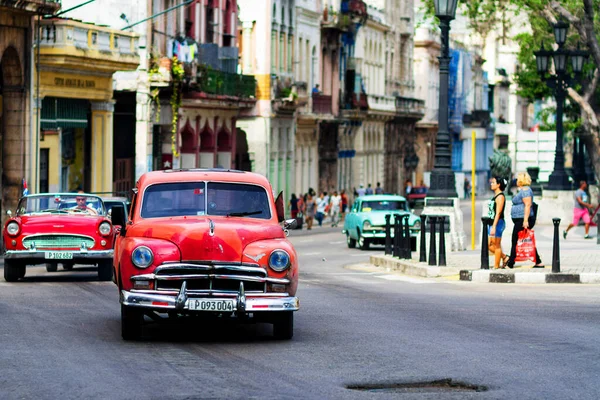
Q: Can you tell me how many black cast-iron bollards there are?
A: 9